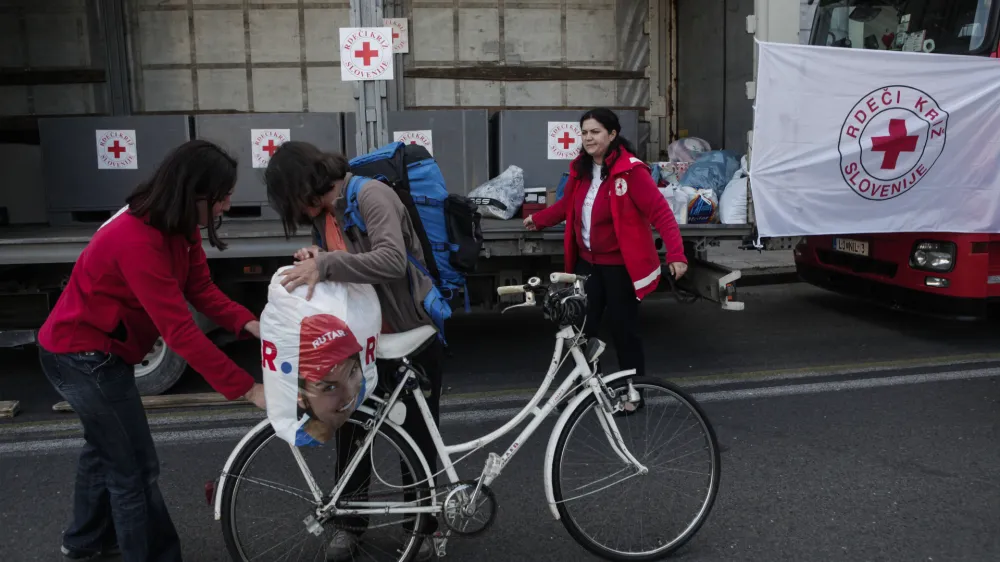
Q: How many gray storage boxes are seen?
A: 4